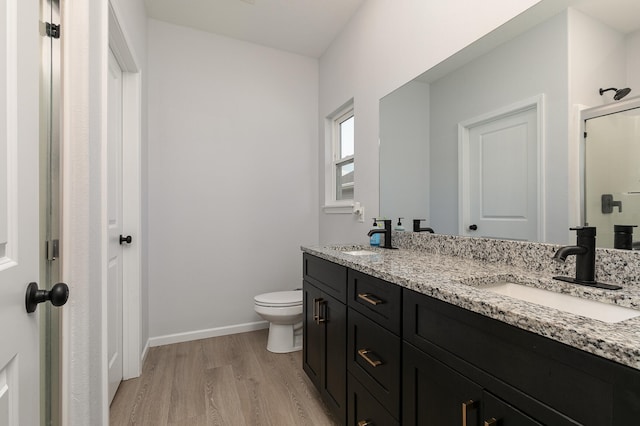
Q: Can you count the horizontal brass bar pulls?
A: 3